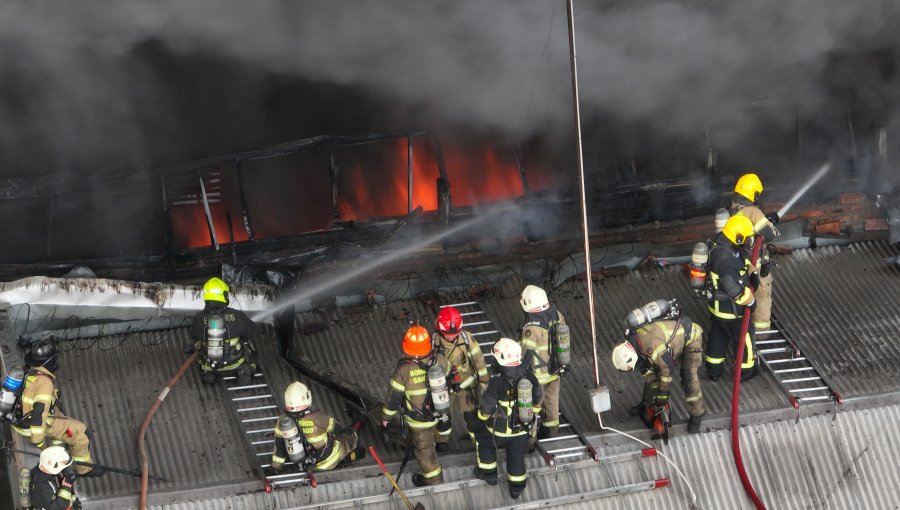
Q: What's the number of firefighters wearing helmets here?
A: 11